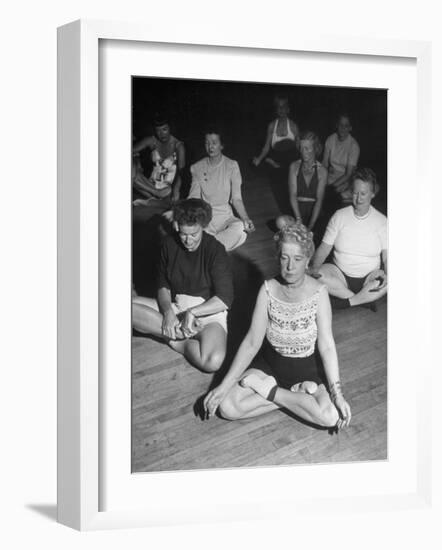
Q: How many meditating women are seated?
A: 8